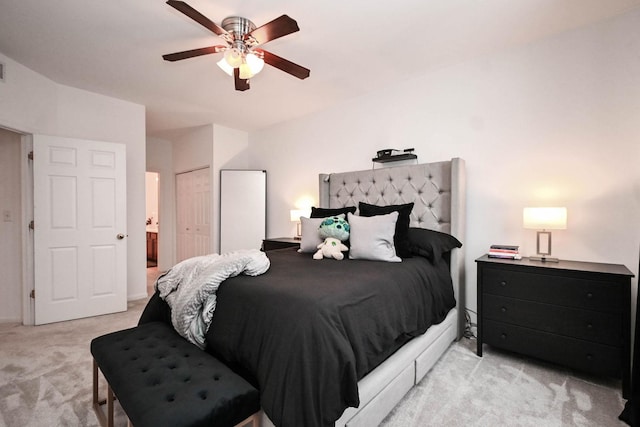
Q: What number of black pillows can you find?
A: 3